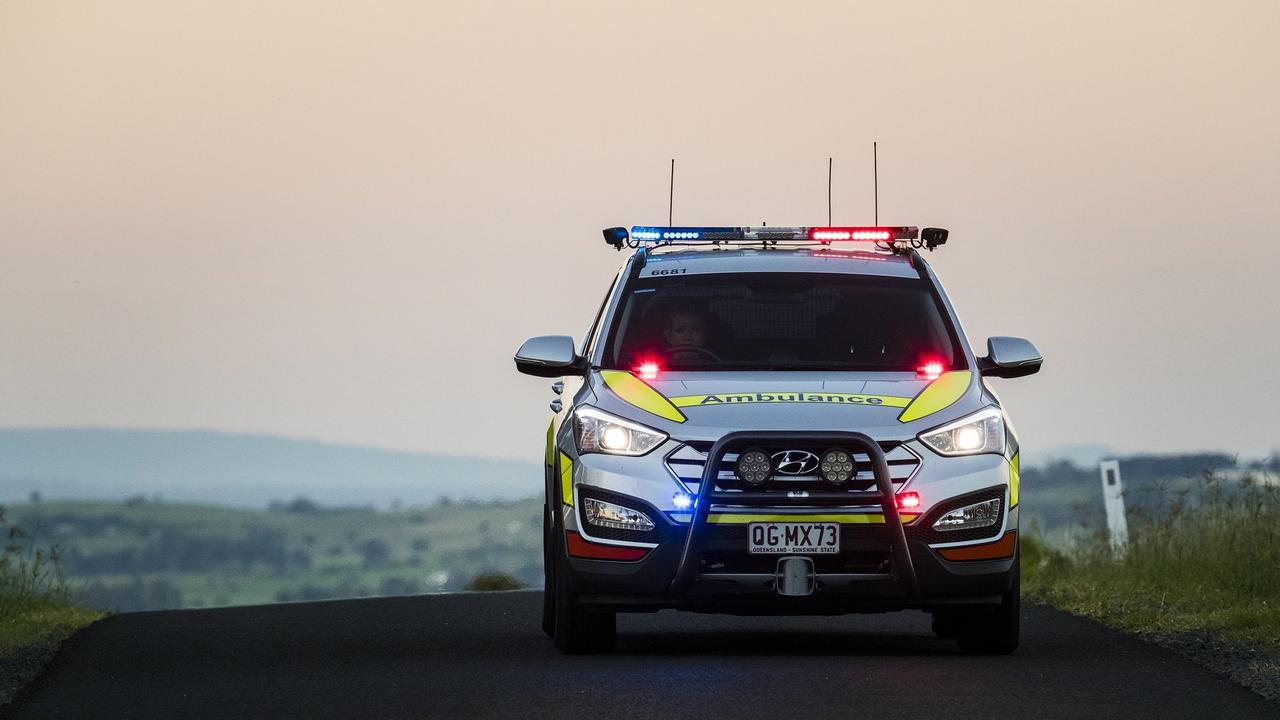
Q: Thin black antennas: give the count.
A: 3